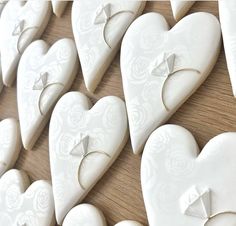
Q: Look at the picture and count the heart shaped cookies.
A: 12